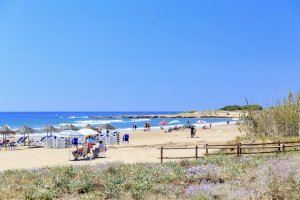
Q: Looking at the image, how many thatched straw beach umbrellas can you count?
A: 6